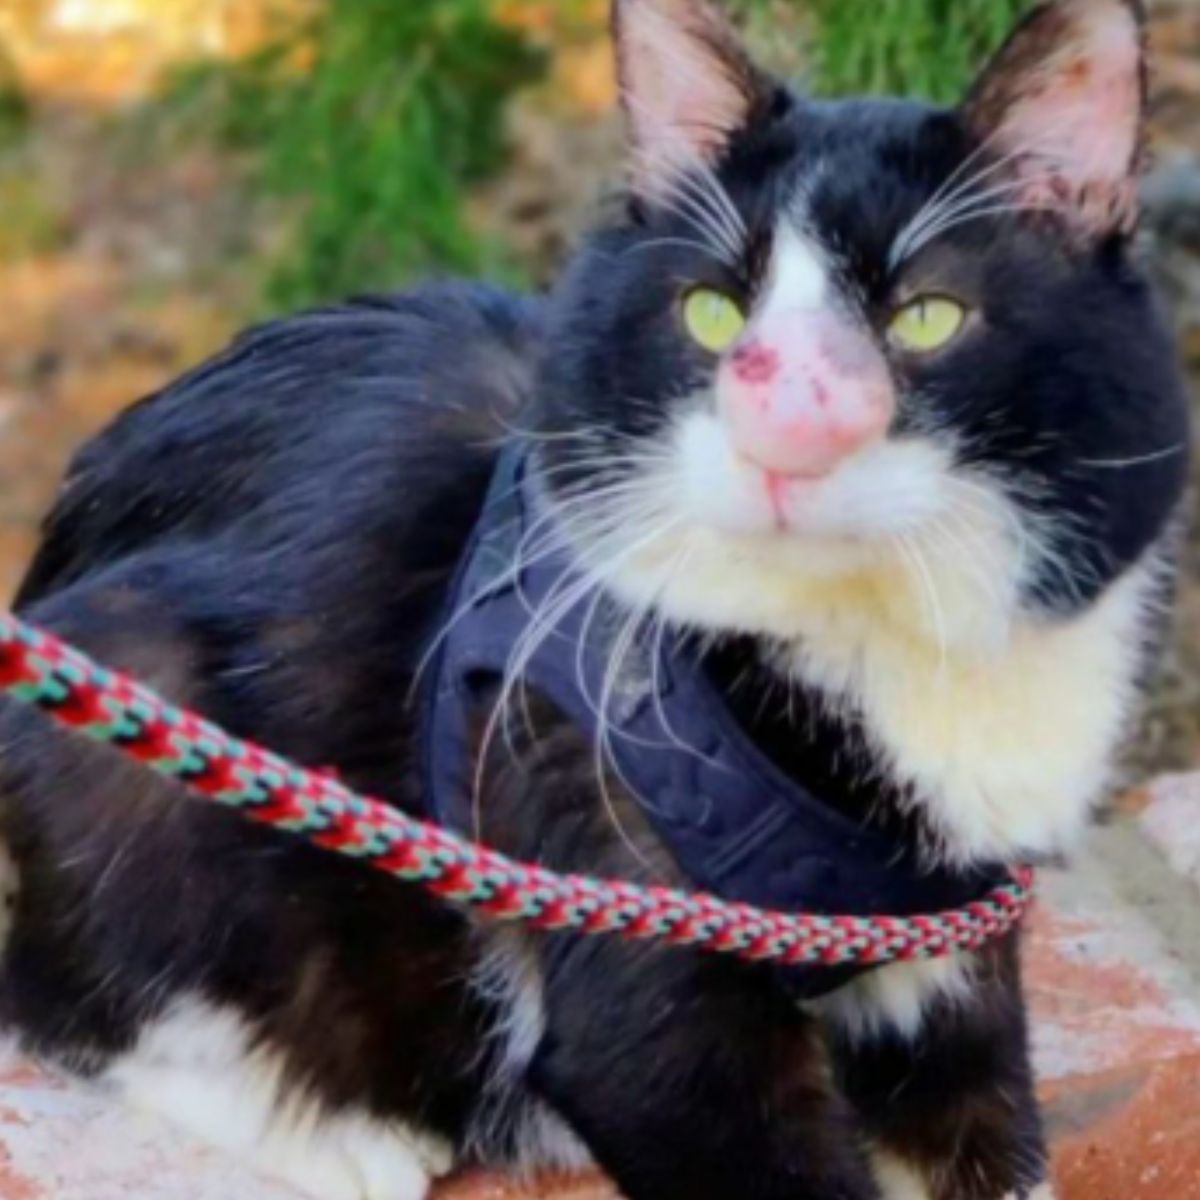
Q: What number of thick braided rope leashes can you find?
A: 1